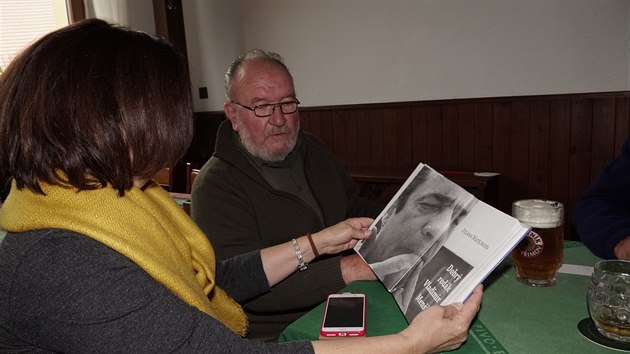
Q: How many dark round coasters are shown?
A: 1